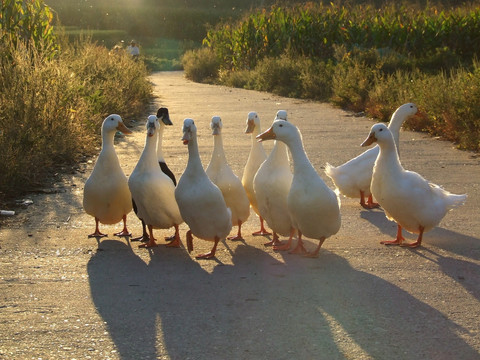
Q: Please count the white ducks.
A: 9